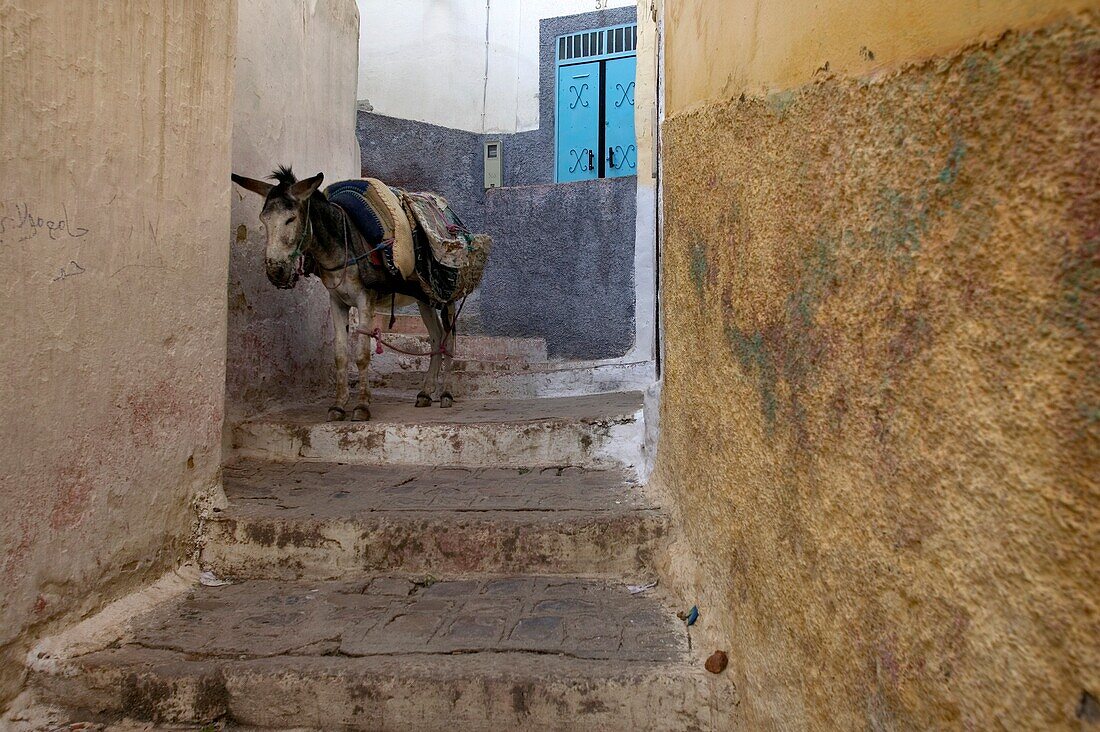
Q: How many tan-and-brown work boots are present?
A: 0